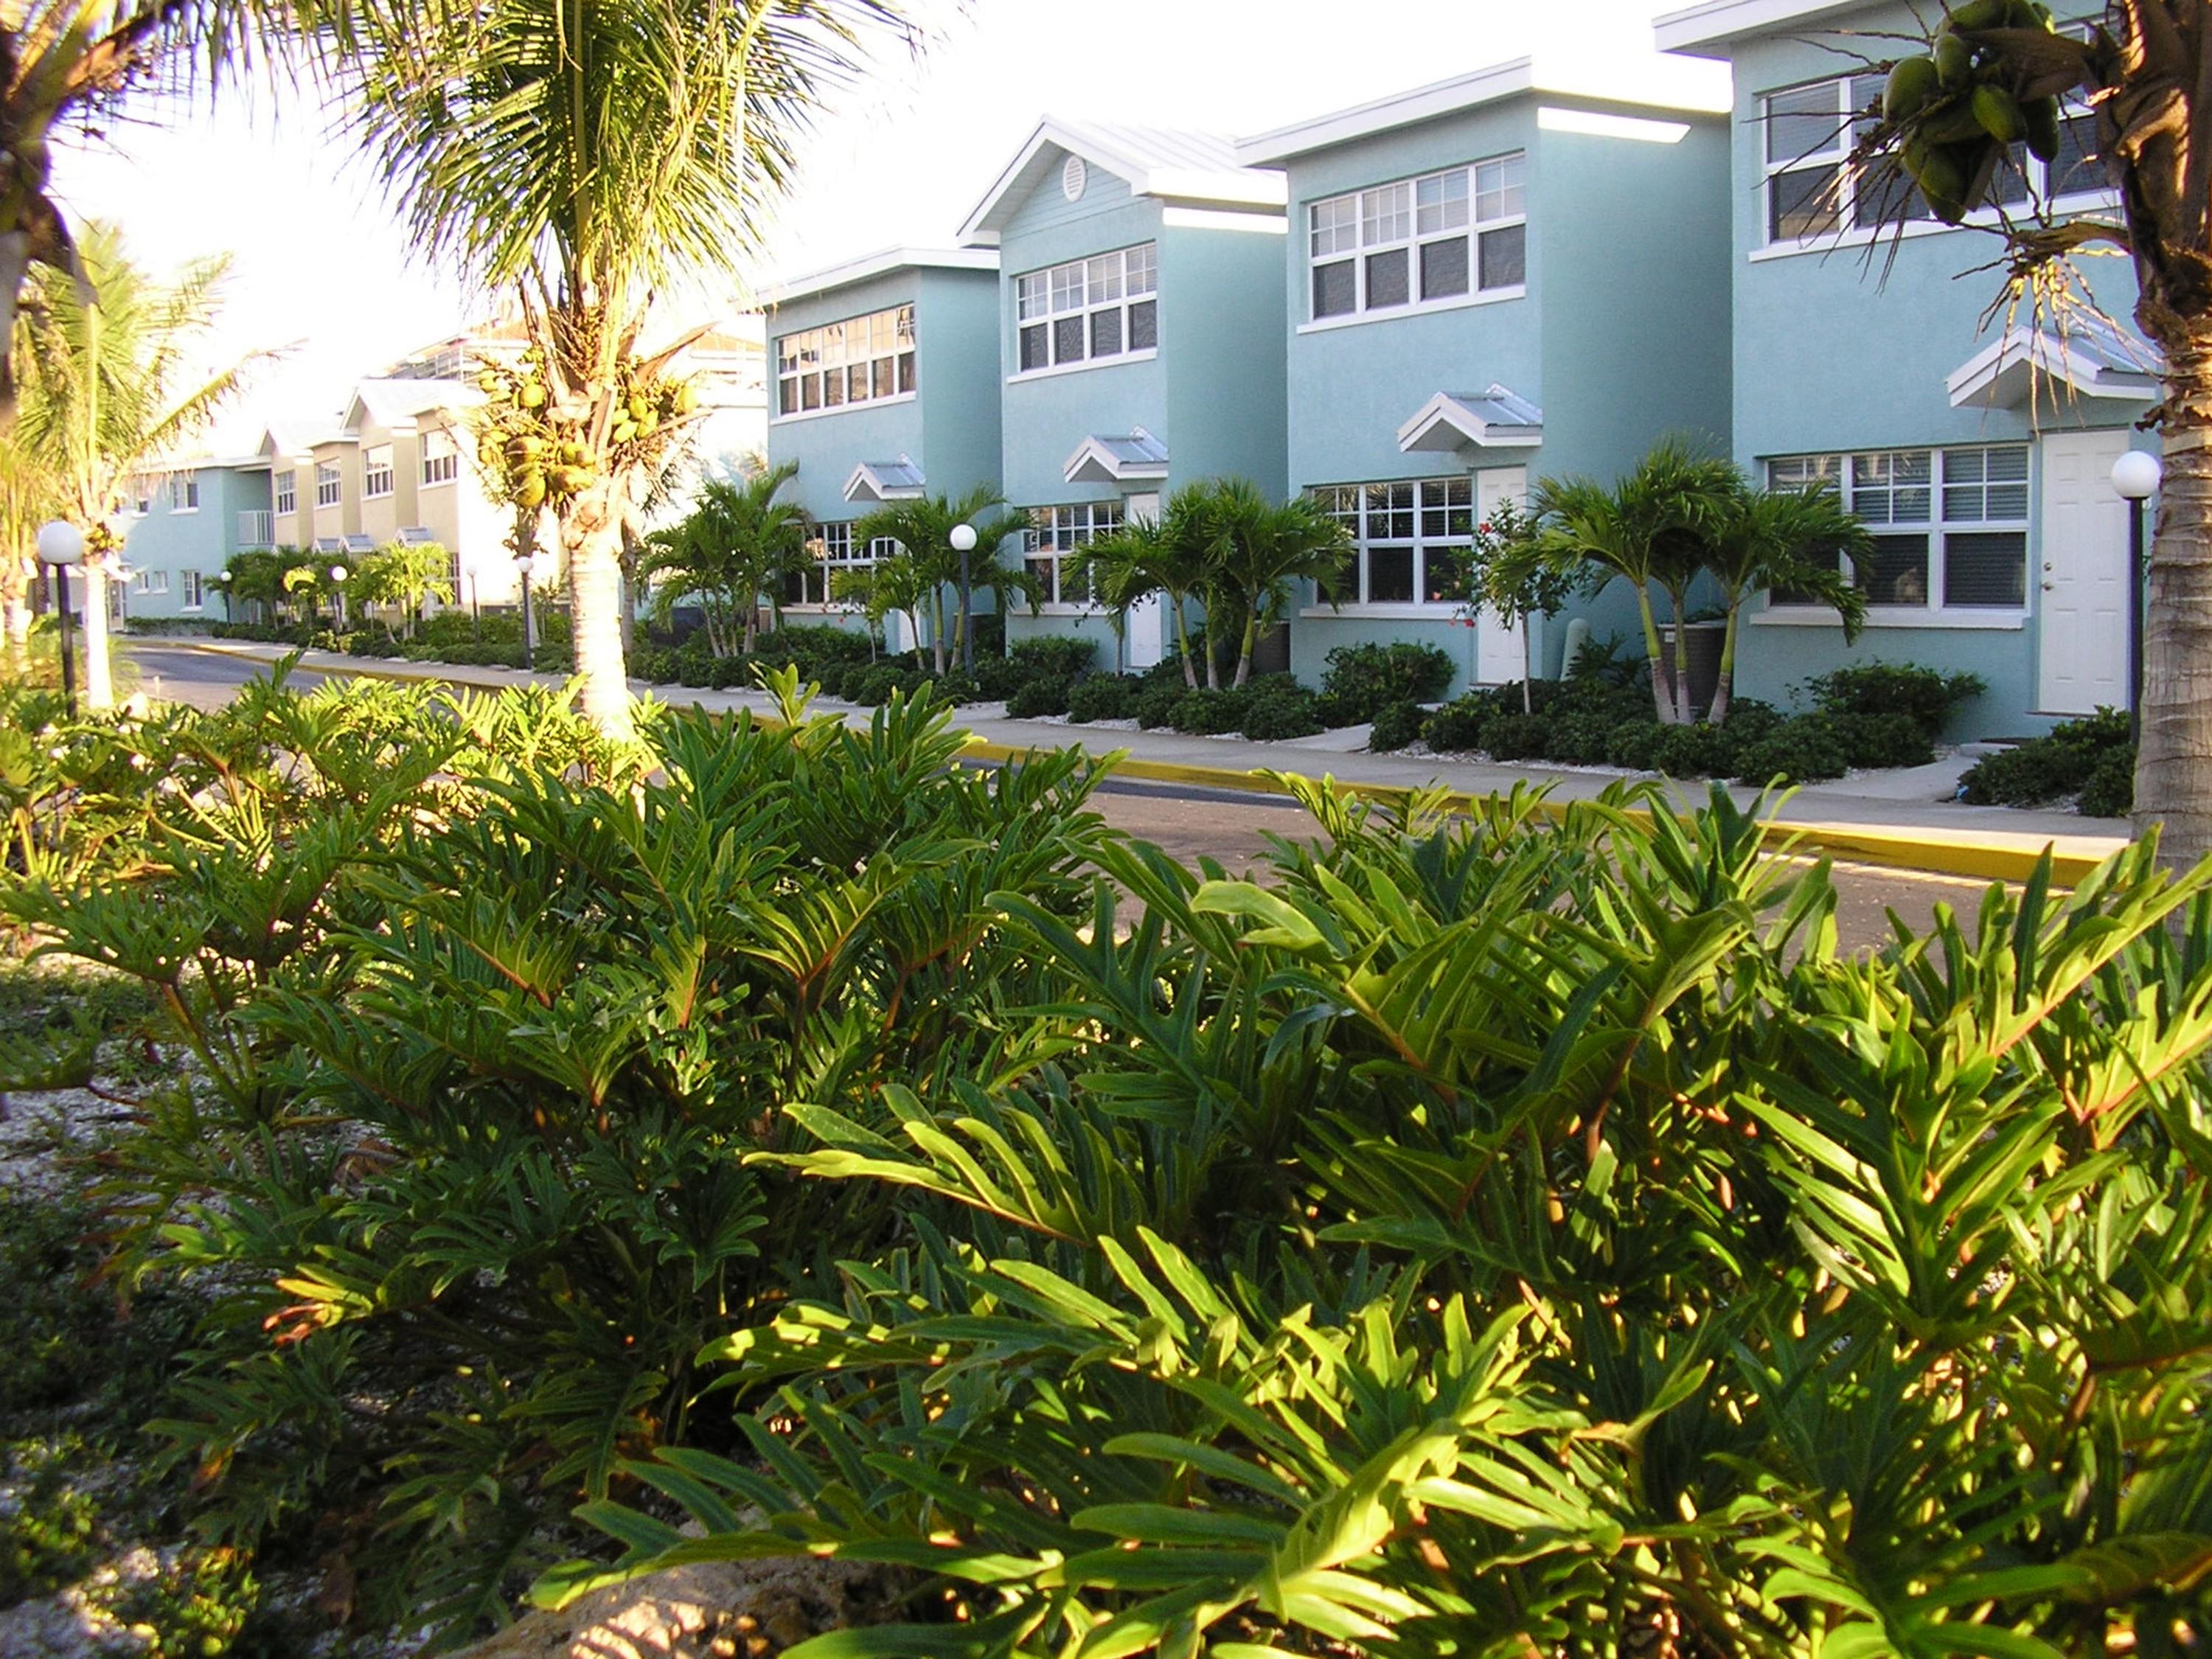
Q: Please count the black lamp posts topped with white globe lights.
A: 7